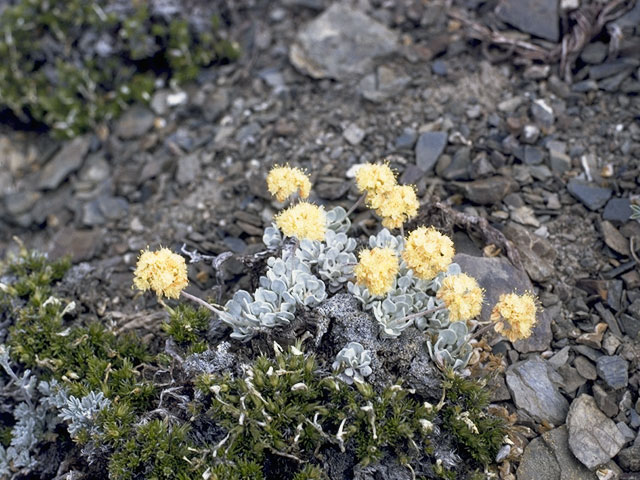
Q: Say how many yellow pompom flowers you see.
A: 9